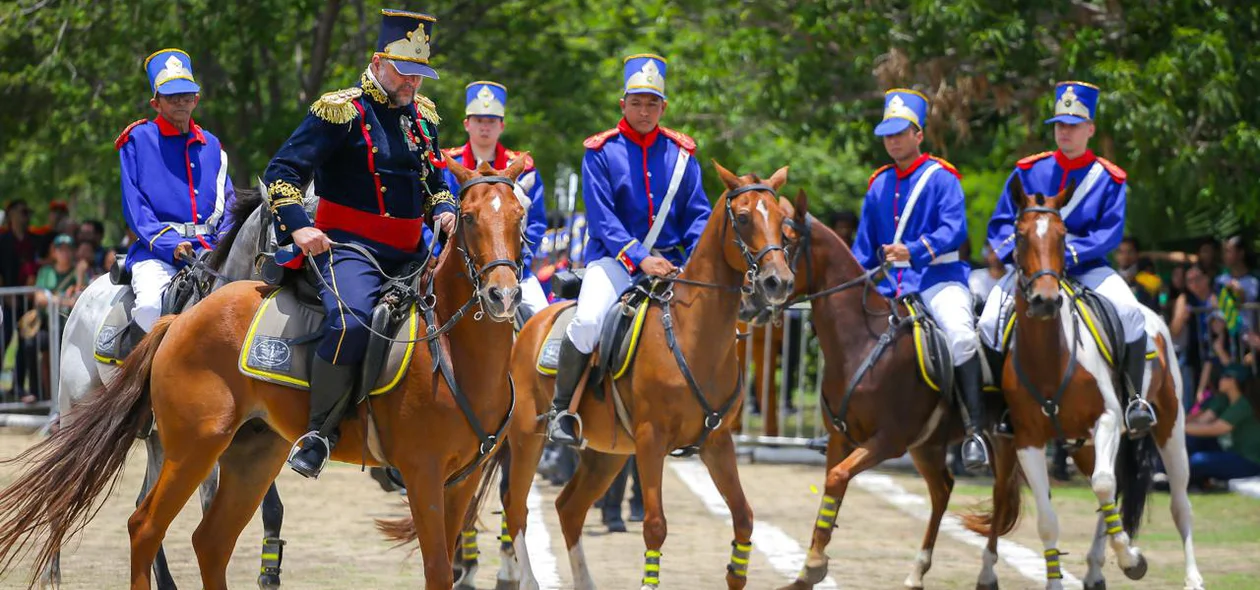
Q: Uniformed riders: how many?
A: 6